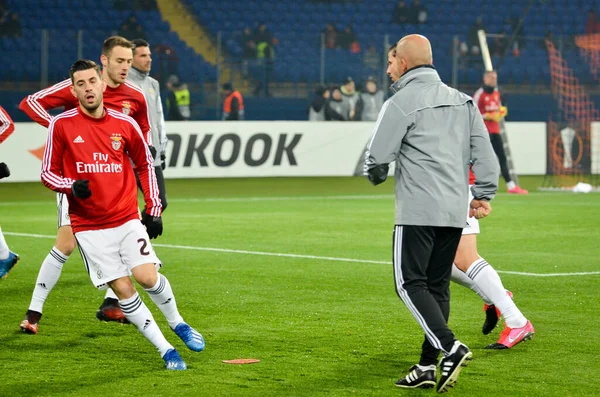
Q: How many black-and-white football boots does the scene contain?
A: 2